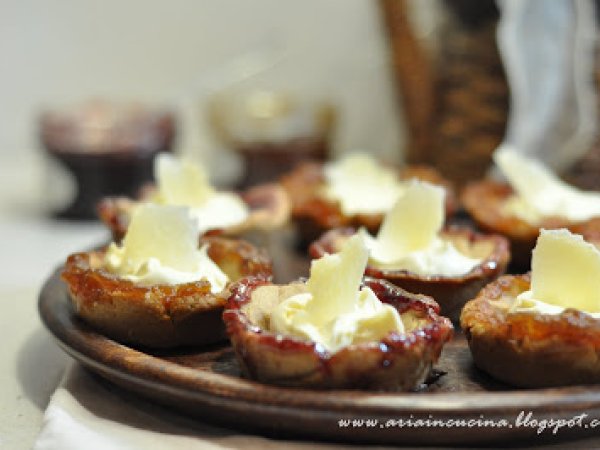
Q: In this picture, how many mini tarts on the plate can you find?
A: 7